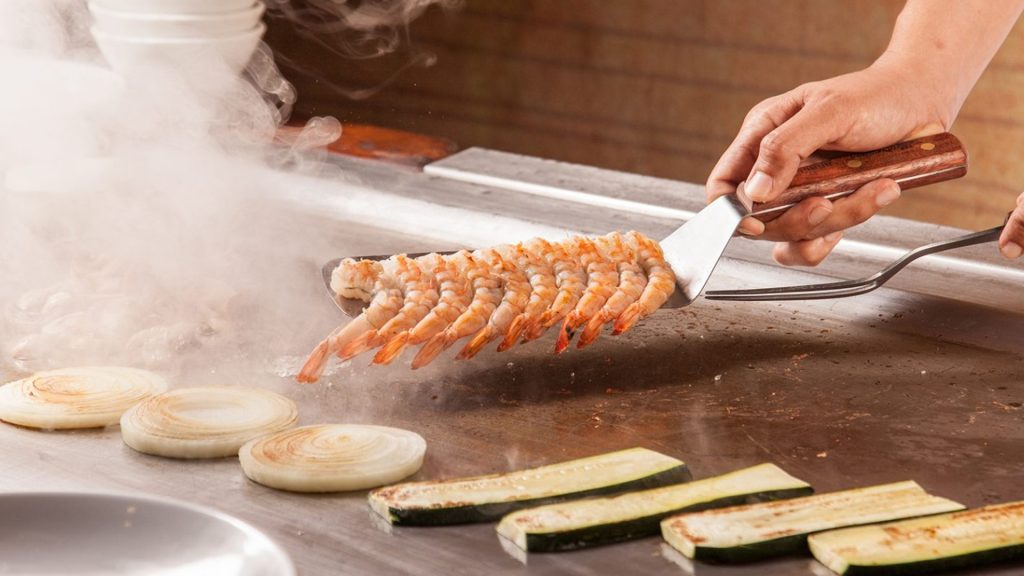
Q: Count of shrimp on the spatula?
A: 10